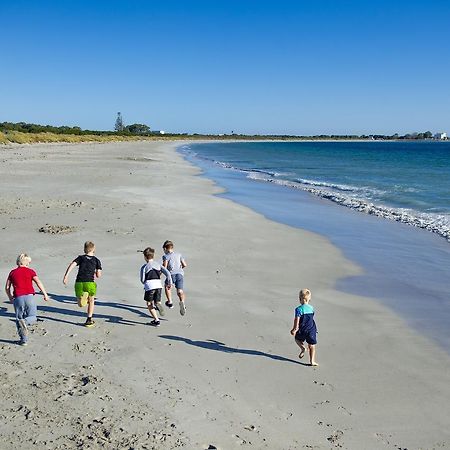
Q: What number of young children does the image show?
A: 5